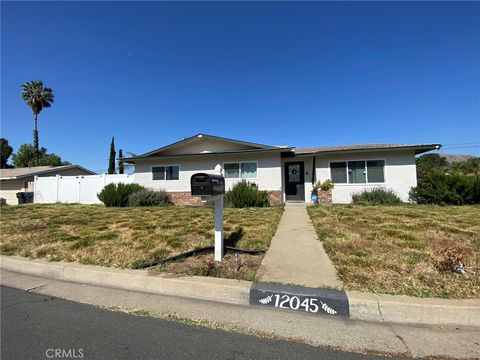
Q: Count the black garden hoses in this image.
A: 1